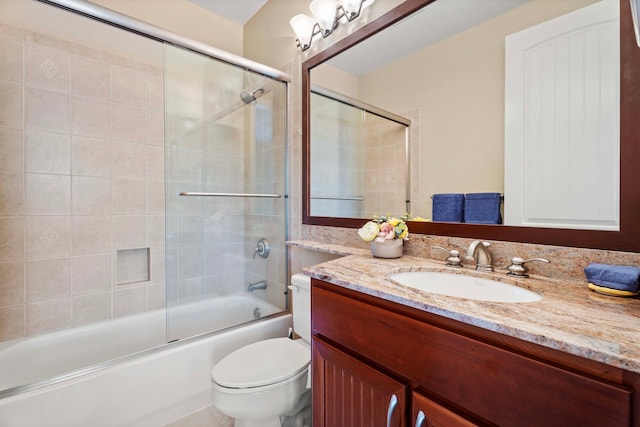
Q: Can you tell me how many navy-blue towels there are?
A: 3